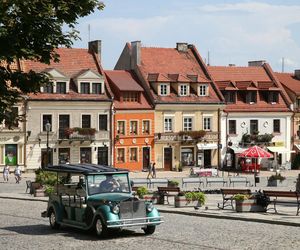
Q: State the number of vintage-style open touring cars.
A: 1